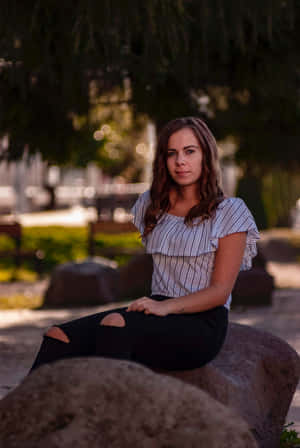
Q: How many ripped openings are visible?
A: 2